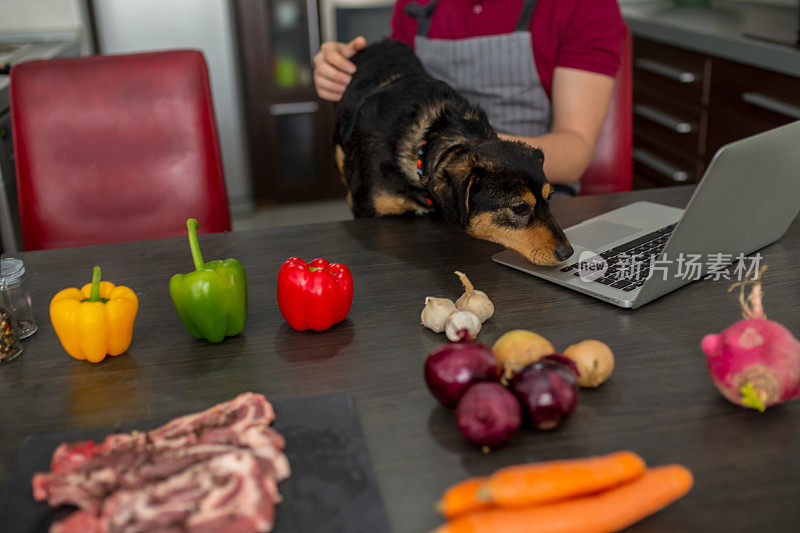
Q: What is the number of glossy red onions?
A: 3